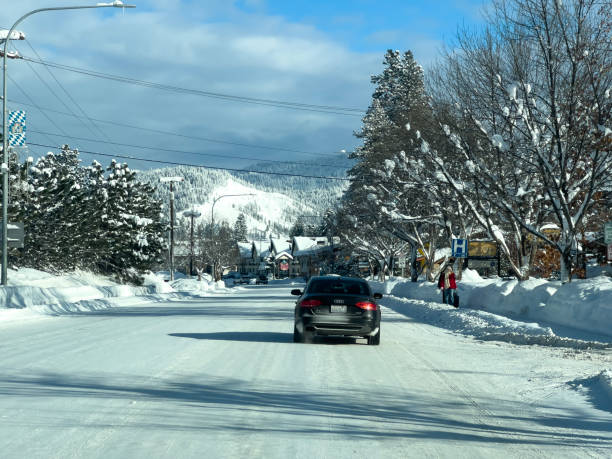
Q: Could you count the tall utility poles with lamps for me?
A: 2